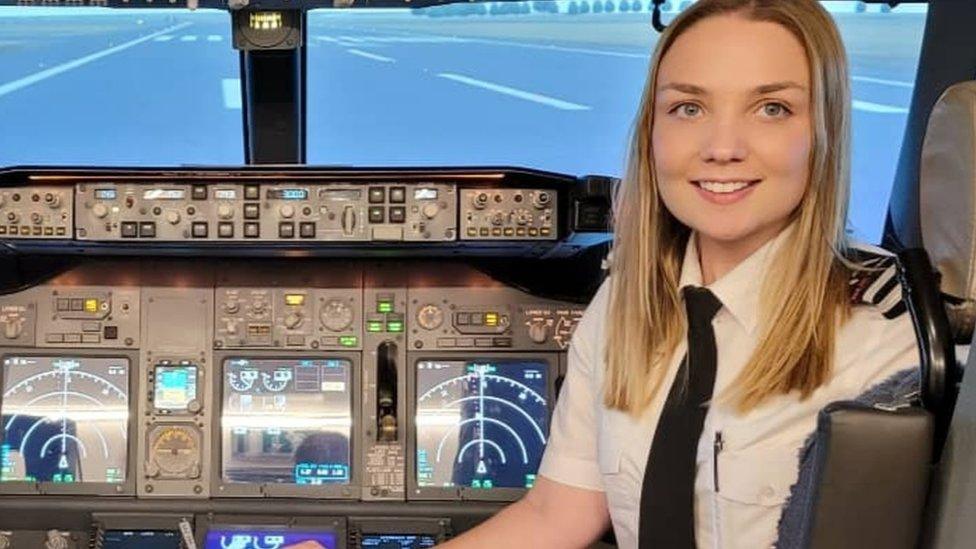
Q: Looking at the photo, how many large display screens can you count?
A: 3